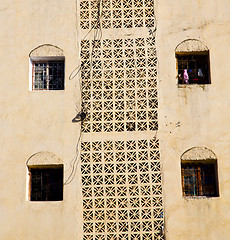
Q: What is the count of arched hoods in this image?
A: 4